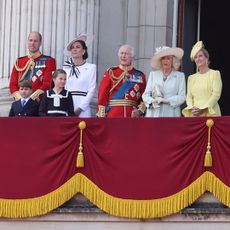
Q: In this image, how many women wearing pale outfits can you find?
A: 3